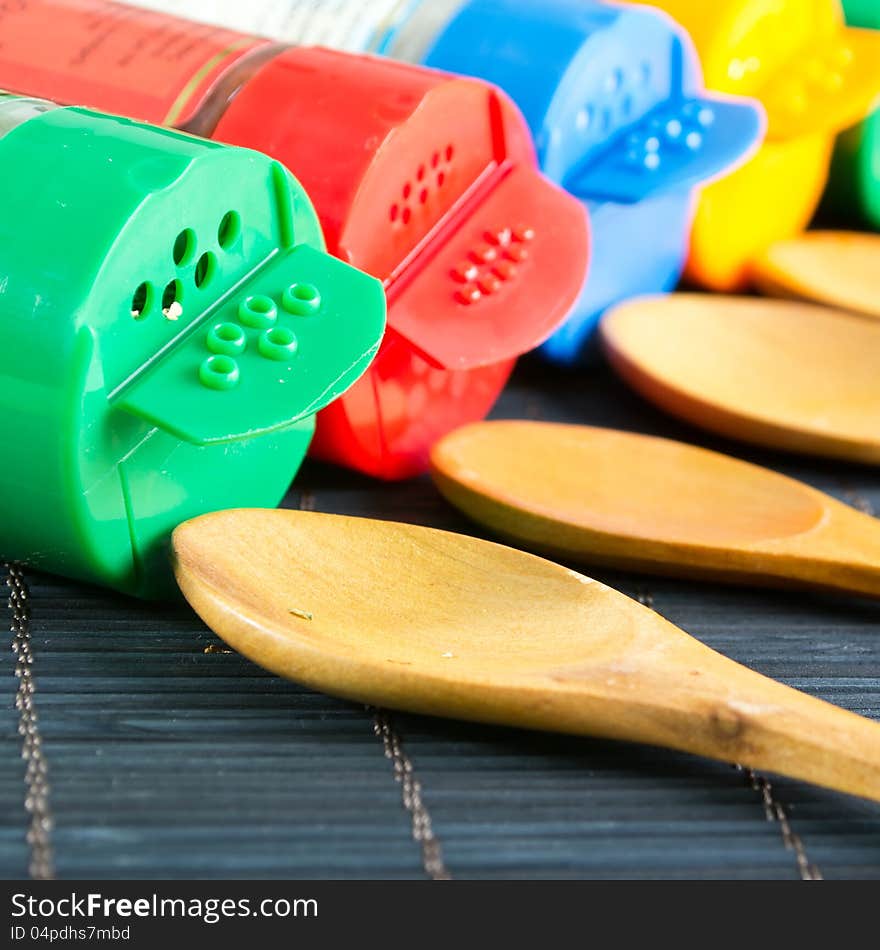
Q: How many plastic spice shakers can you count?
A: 5